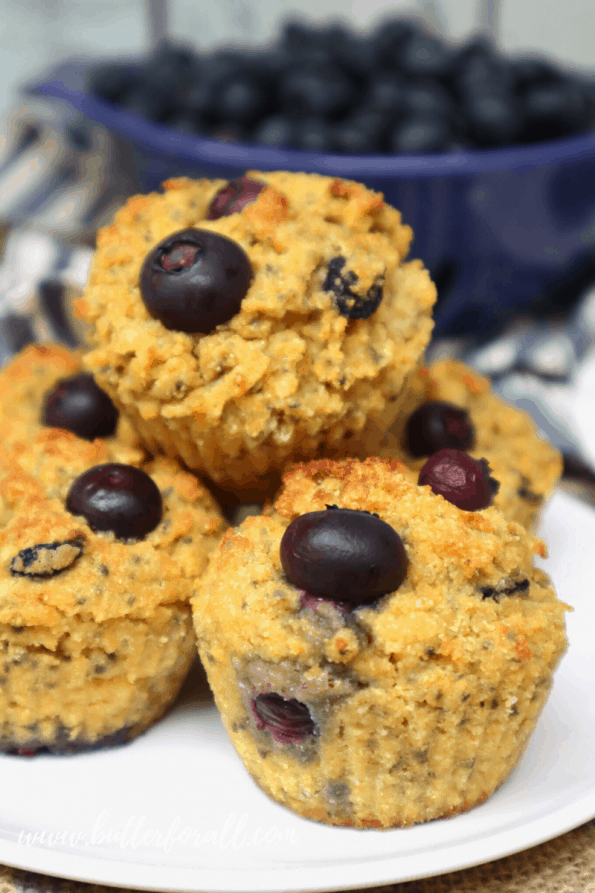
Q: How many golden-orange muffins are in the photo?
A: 5